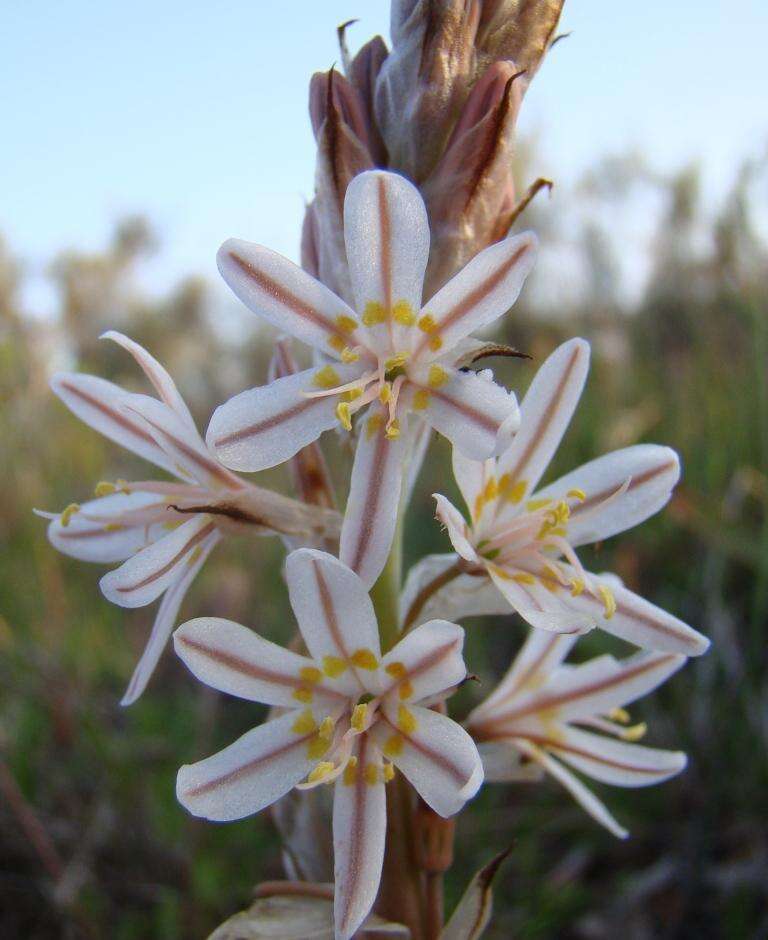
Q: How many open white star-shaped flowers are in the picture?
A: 5